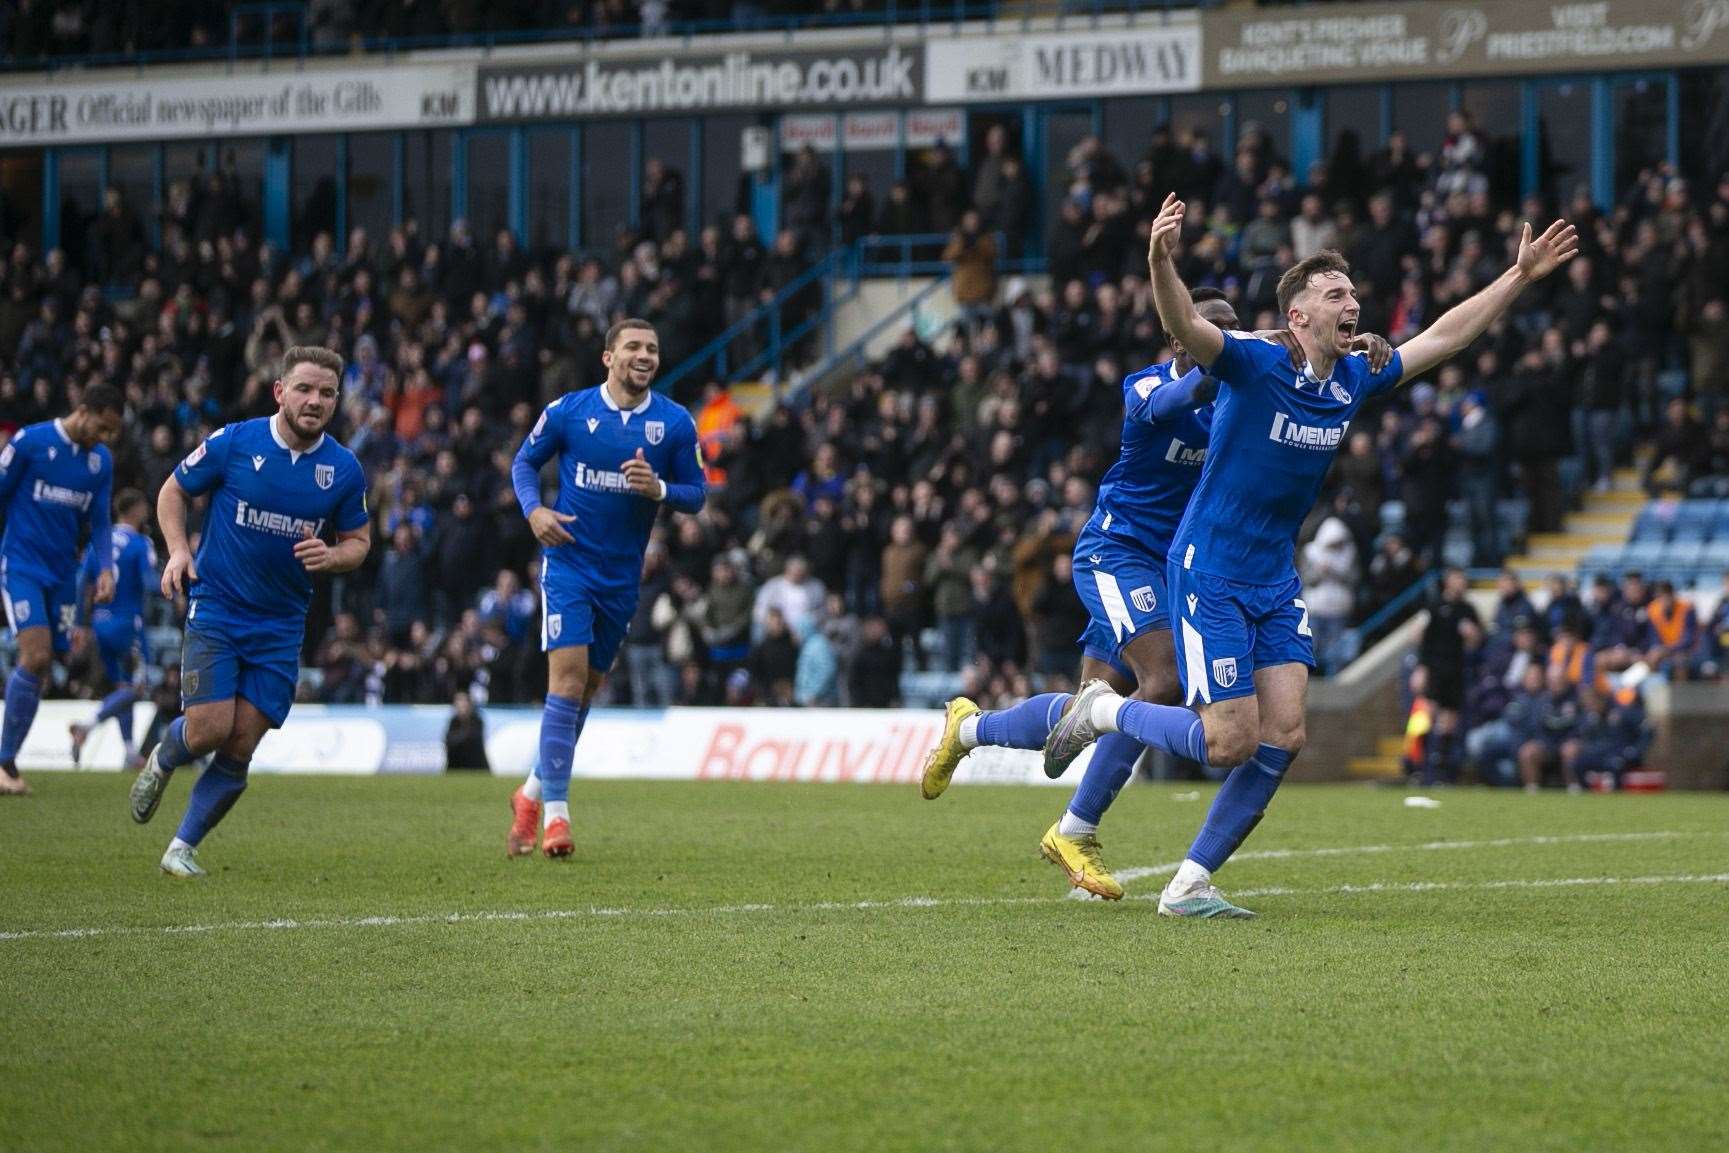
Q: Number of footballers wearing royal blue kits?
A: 6